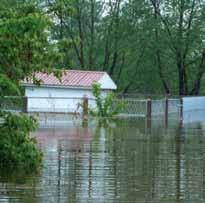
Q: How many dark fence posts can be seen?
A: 5